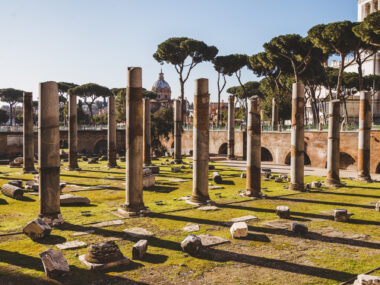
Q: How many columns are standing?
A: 14